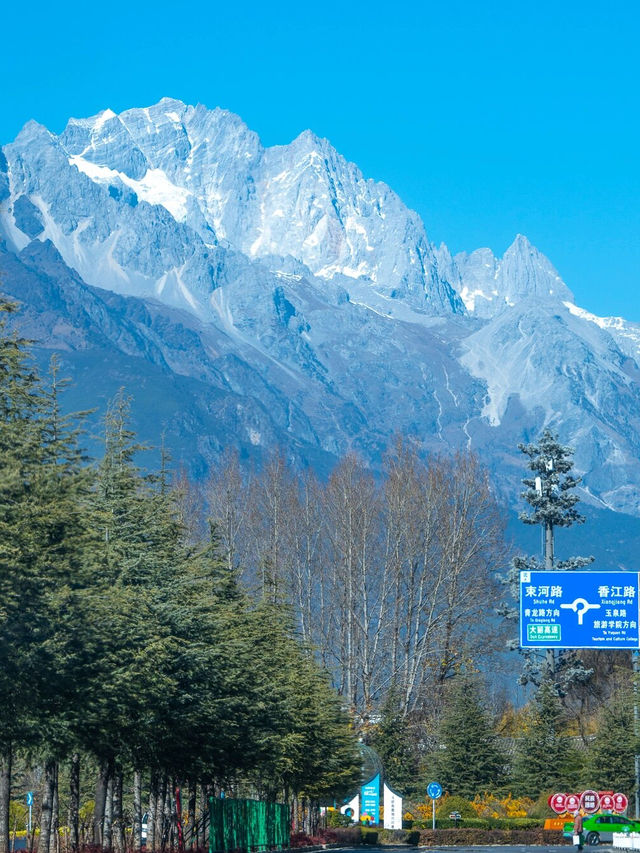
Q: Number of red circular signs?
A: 5